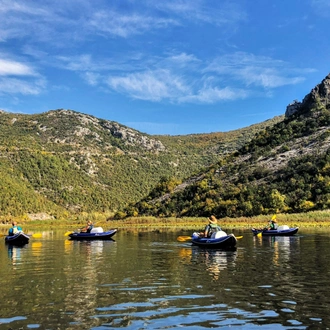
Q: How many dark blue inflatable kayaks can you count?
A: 4